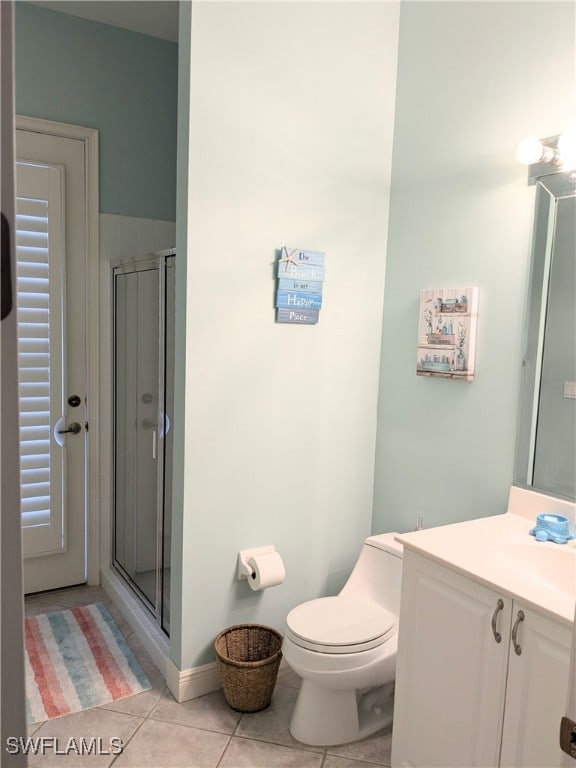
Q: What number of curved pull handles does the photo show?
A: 2